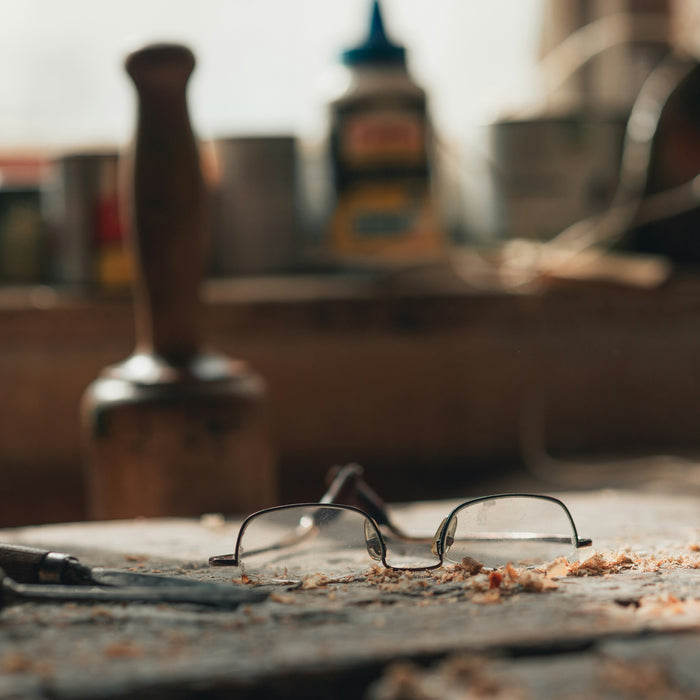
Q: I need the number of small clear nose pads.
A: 2